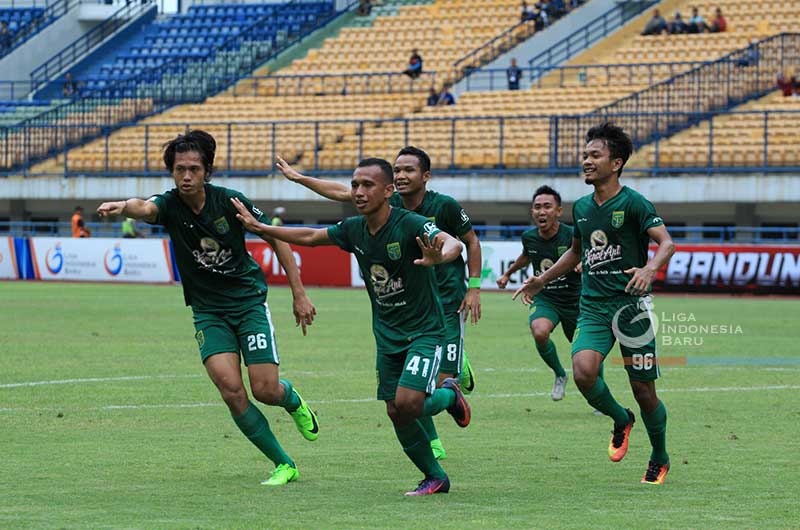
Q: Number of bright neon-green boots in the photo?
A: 4